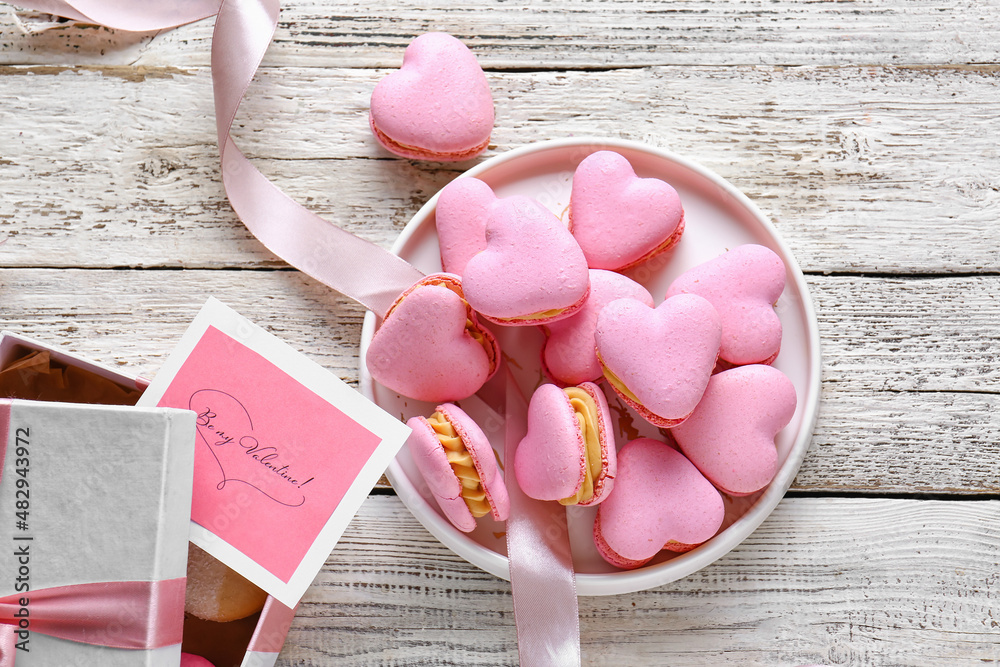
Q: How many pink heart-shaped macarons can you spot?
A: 12